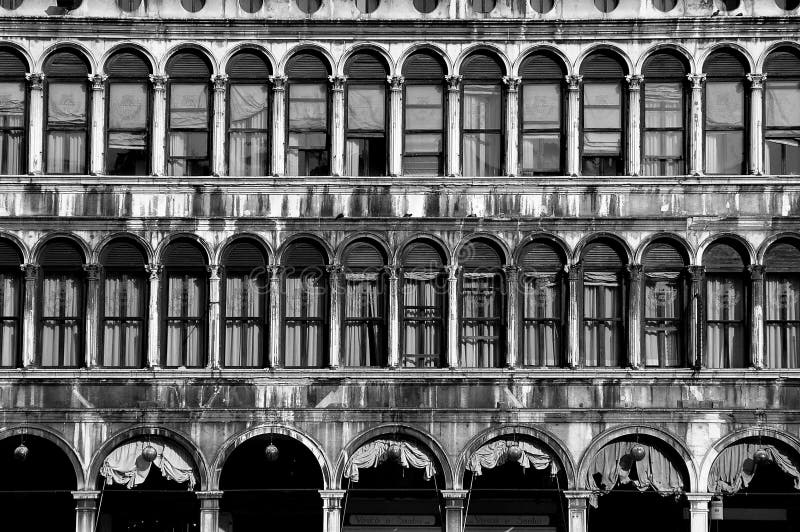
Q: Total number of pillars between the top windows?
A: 13